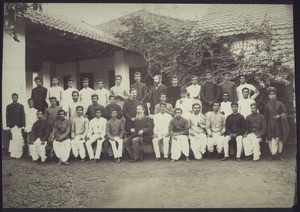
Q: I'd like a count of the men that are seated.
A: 12